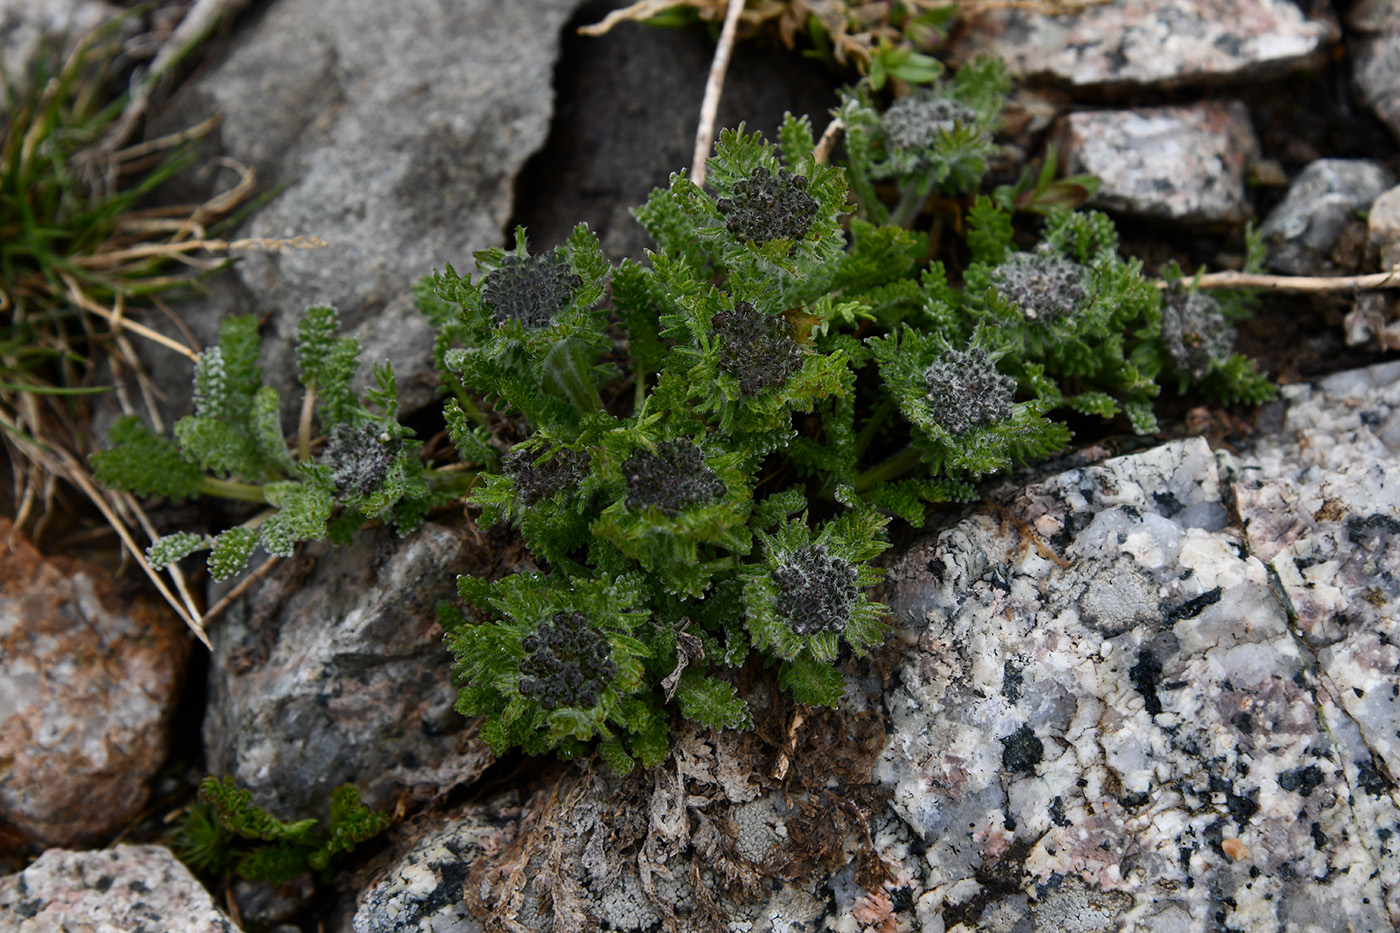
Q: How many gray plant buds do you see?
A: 12